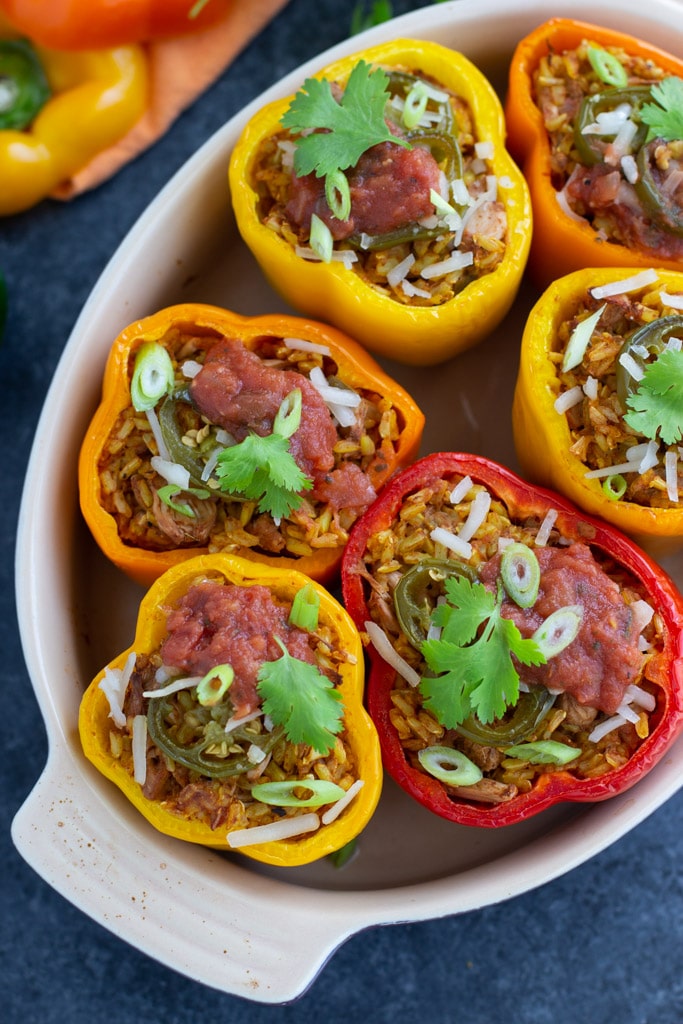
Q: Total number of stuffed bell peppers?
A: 6